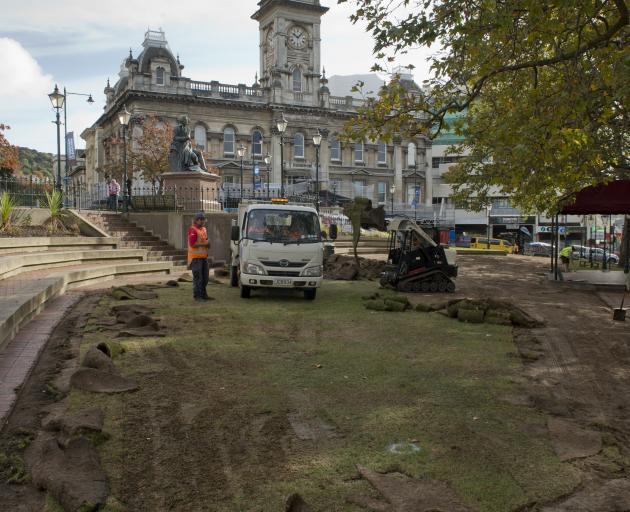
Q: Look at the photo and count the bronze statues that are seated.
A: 1